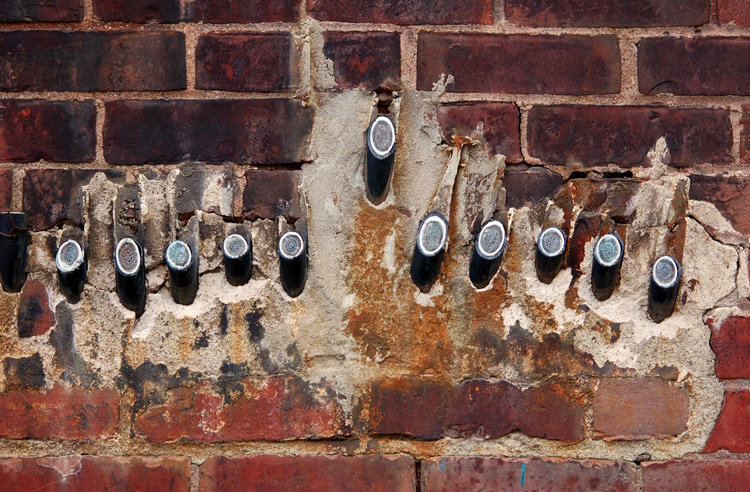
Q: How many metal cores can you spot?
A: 11